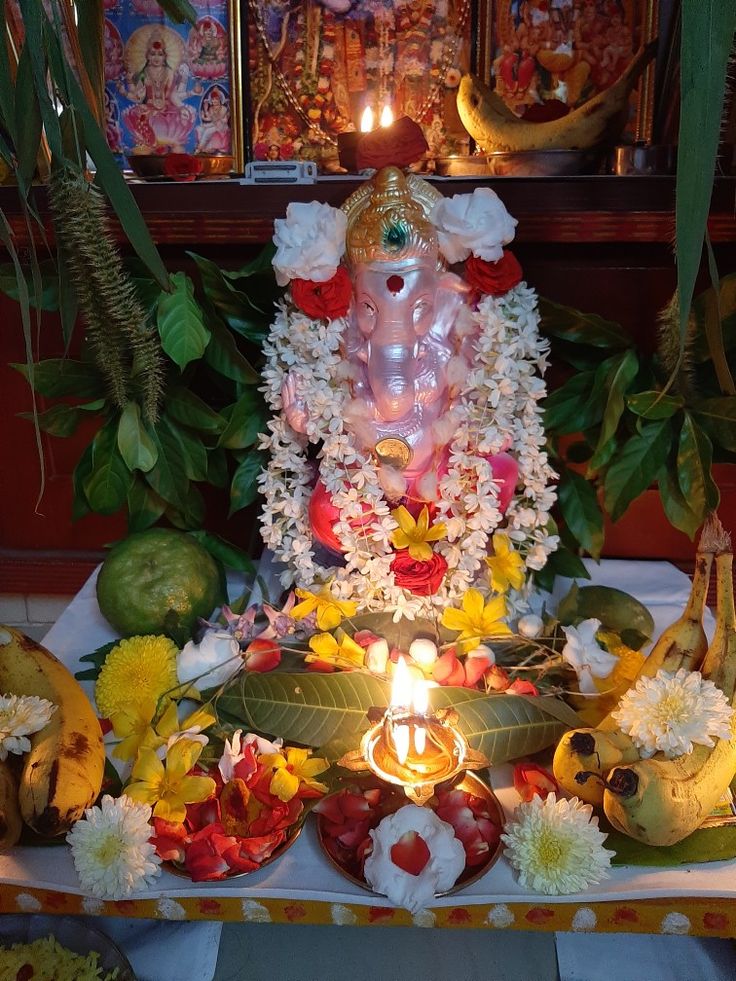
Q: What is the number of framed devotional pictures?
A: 3